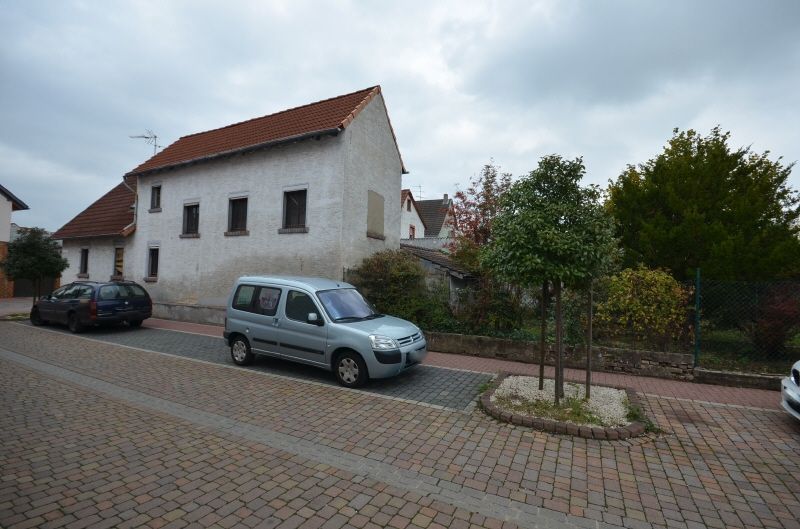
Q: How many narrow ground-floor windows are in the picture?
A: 3